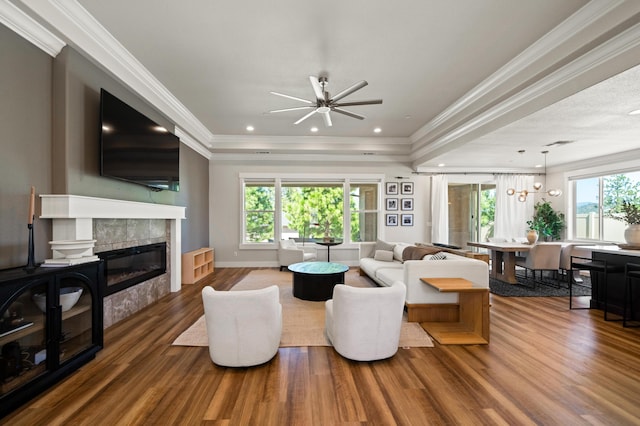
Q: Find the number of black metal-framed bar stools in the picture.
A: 2